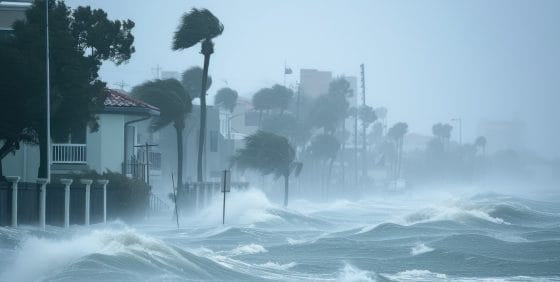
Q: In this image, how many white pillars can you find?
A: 5